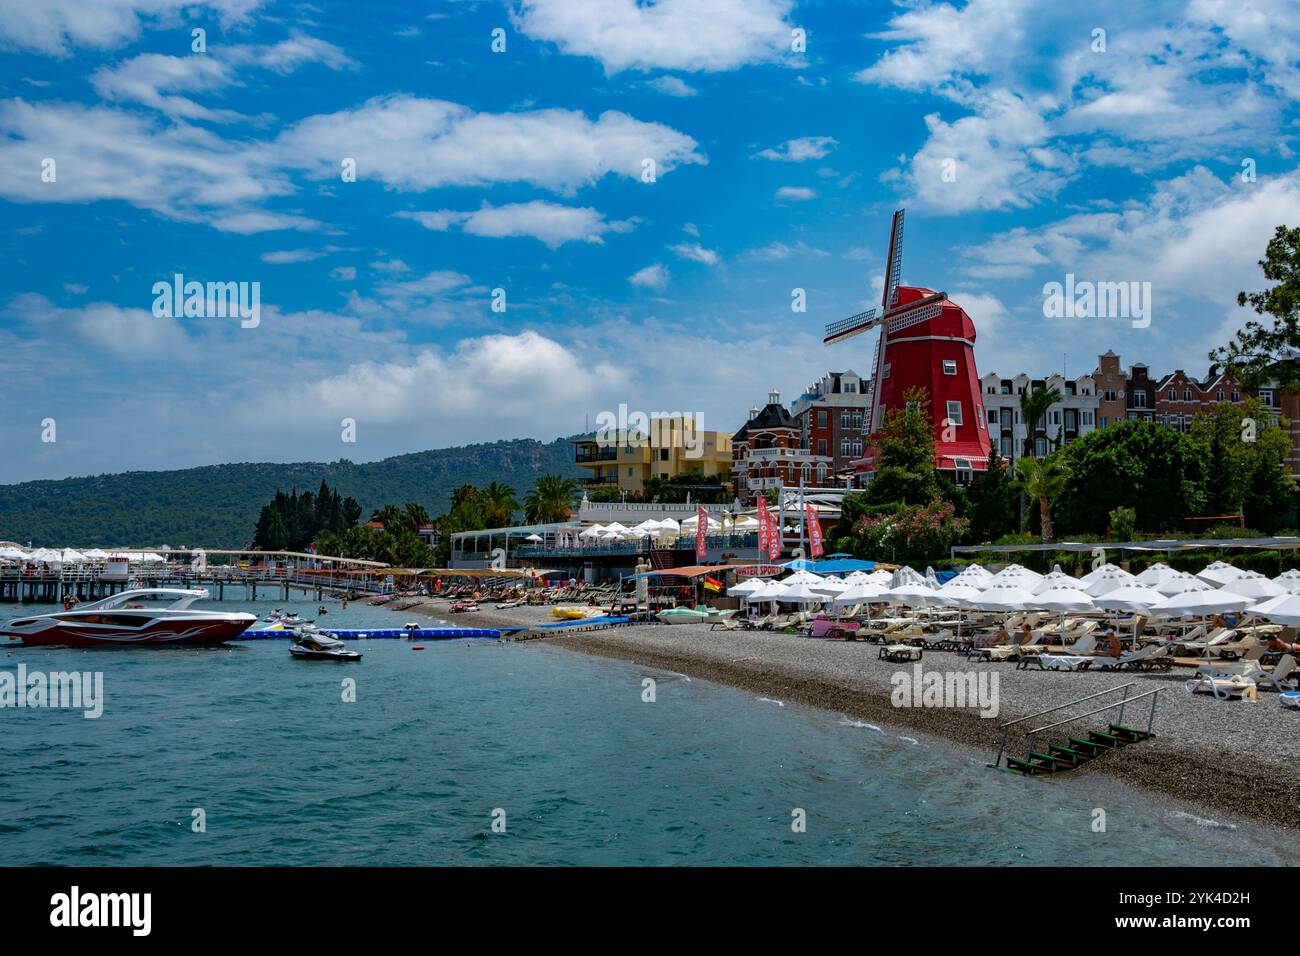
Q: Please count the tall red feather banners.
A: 4